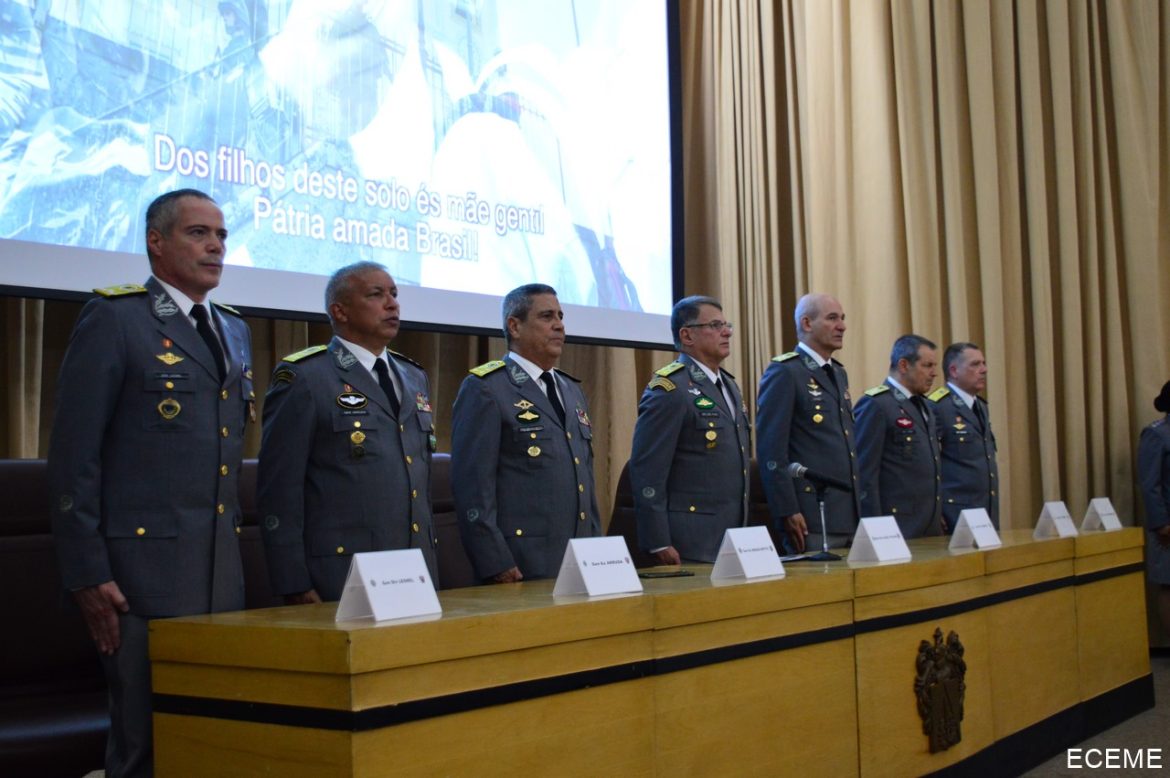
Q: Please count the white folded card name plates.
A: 7